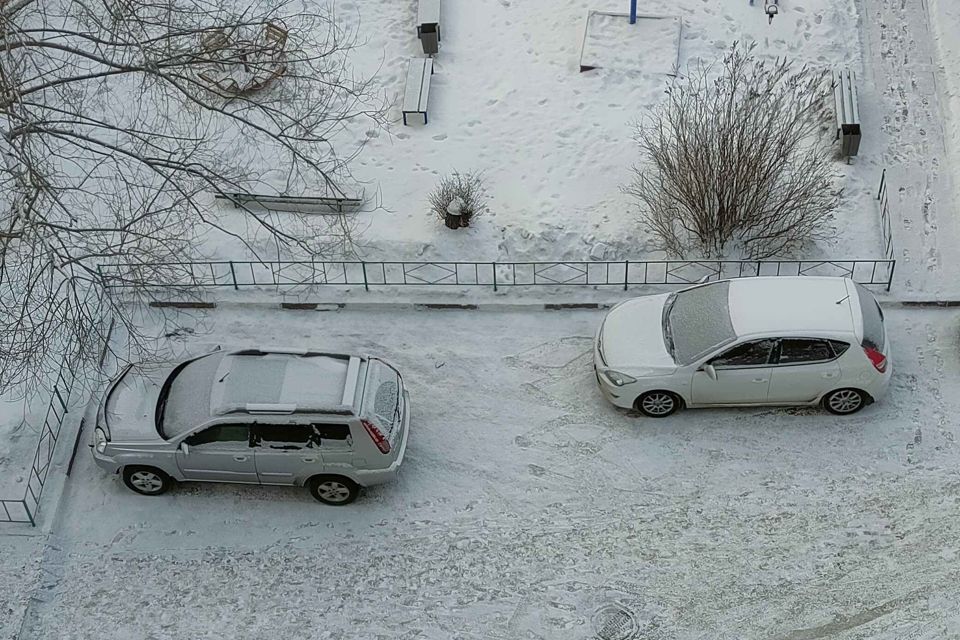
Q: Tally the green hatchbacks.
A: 0